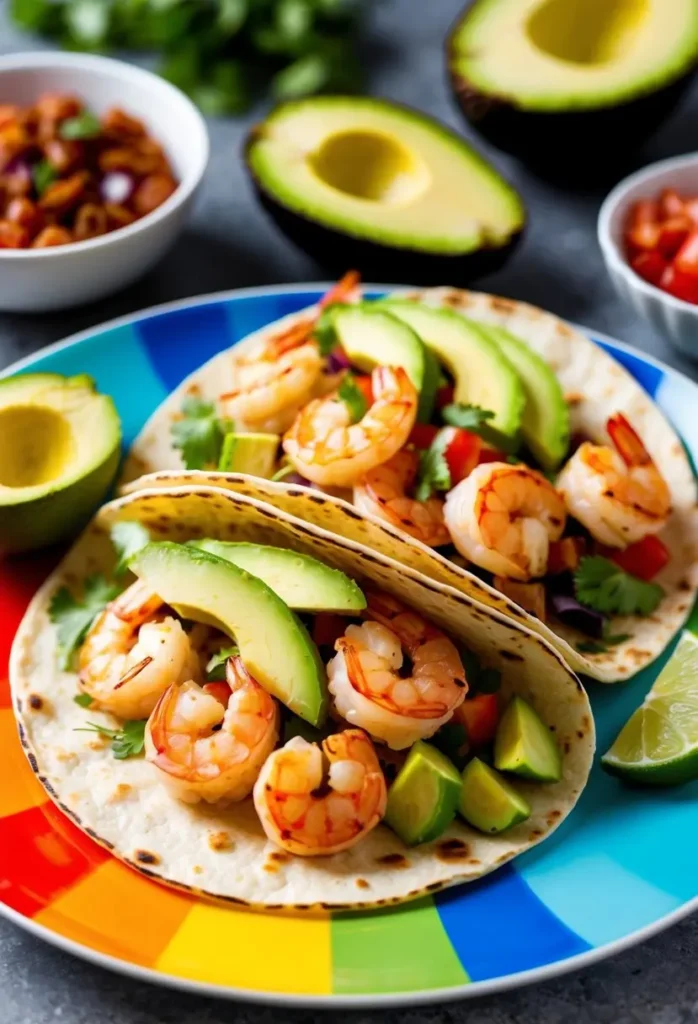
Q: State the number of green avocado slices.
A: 5